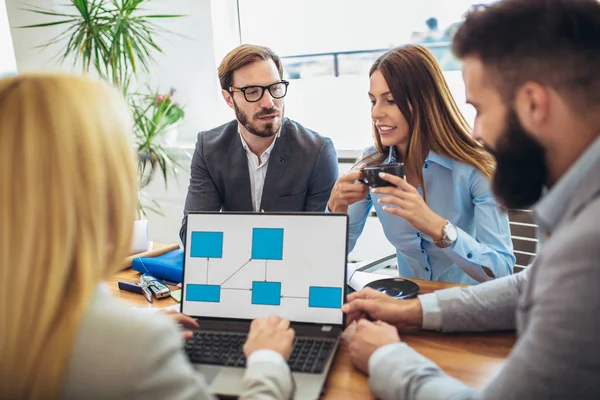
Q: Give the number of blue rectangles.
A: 5